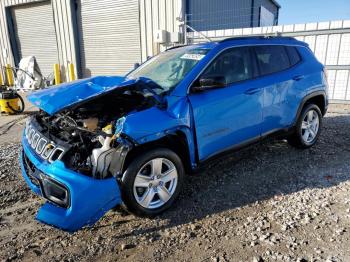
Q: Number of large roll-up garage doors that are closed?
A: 2